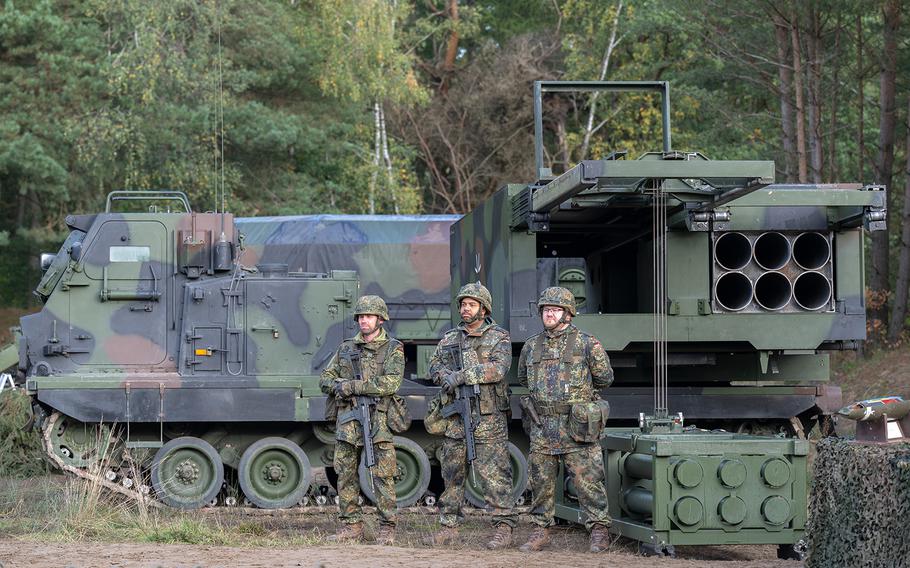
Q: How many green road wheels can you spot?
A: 4